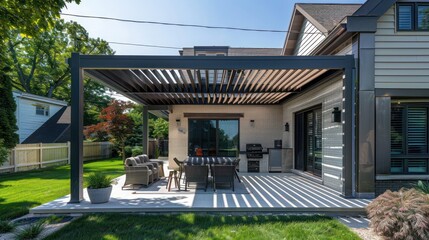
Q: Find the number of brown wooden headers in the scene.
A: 1